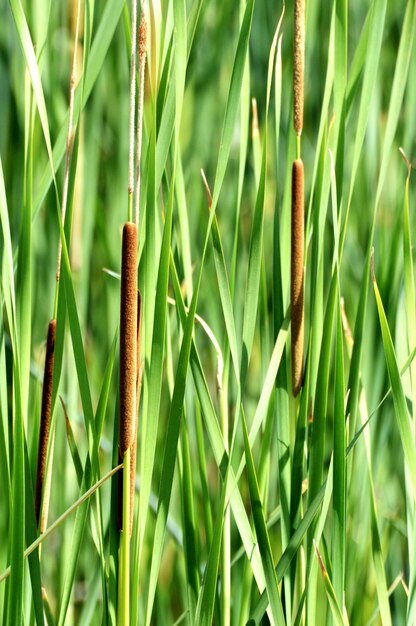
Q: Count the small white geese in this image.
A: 0